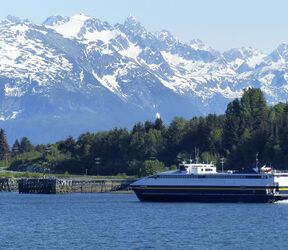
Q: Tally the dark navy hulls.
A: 1